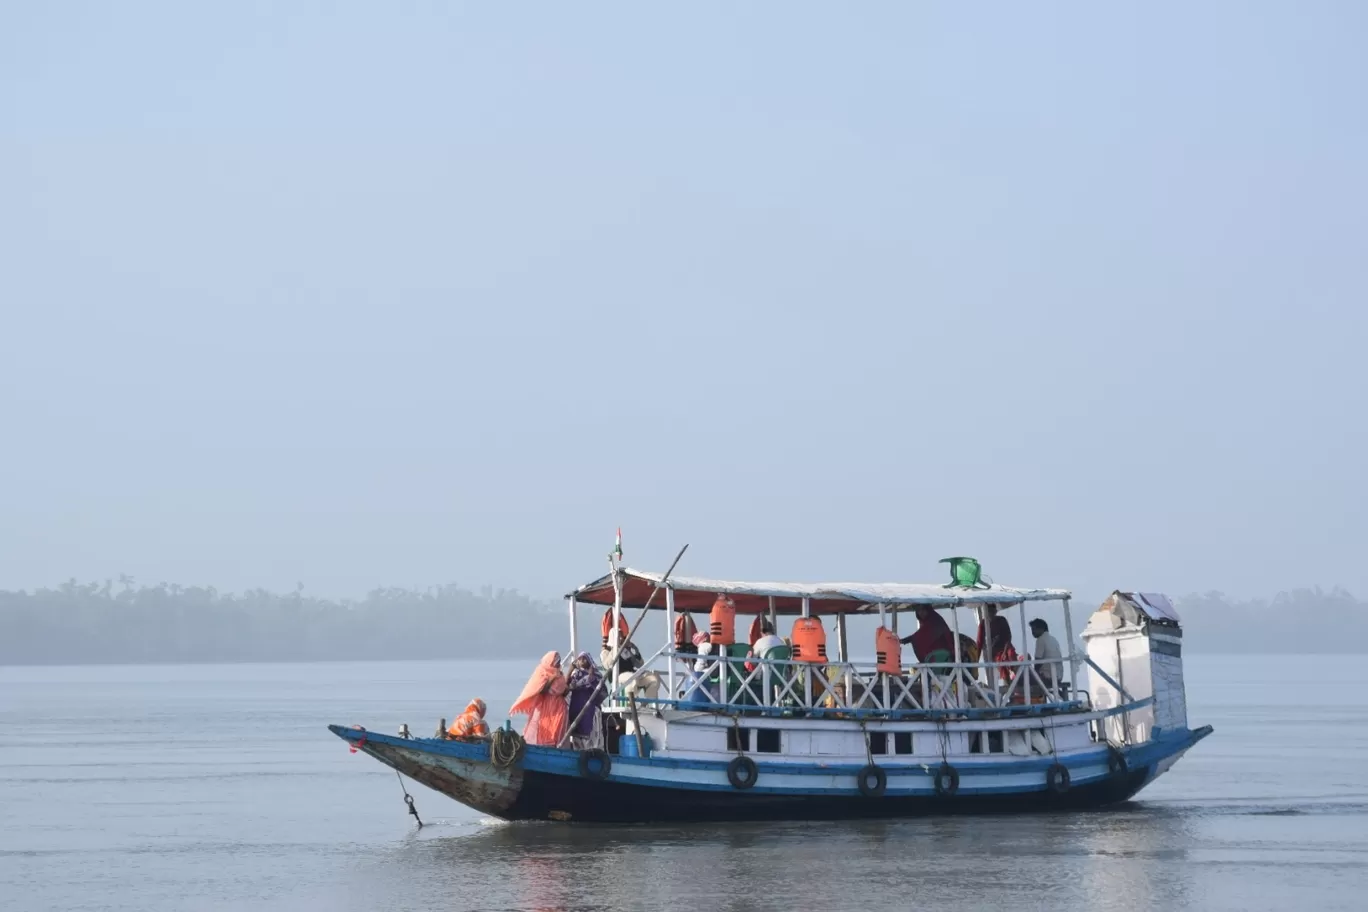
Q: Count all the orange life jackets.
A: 6